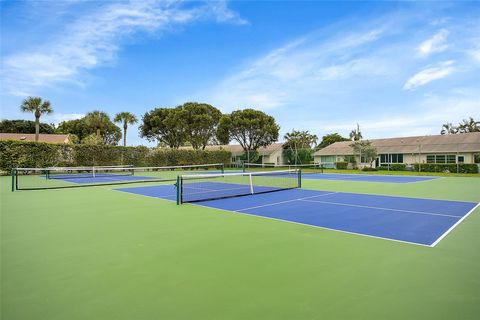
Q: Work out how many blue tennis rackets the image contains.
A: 0